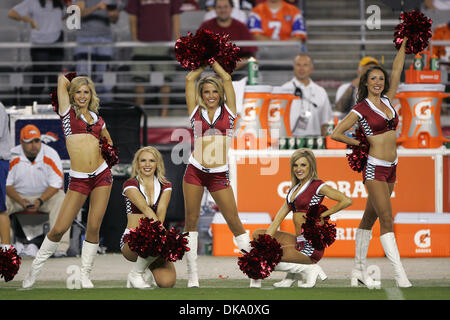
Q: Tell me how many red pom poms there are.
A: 11